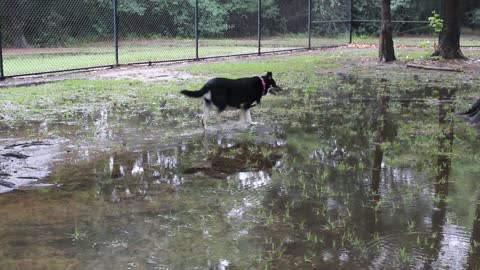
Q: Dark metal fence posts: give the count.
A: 6